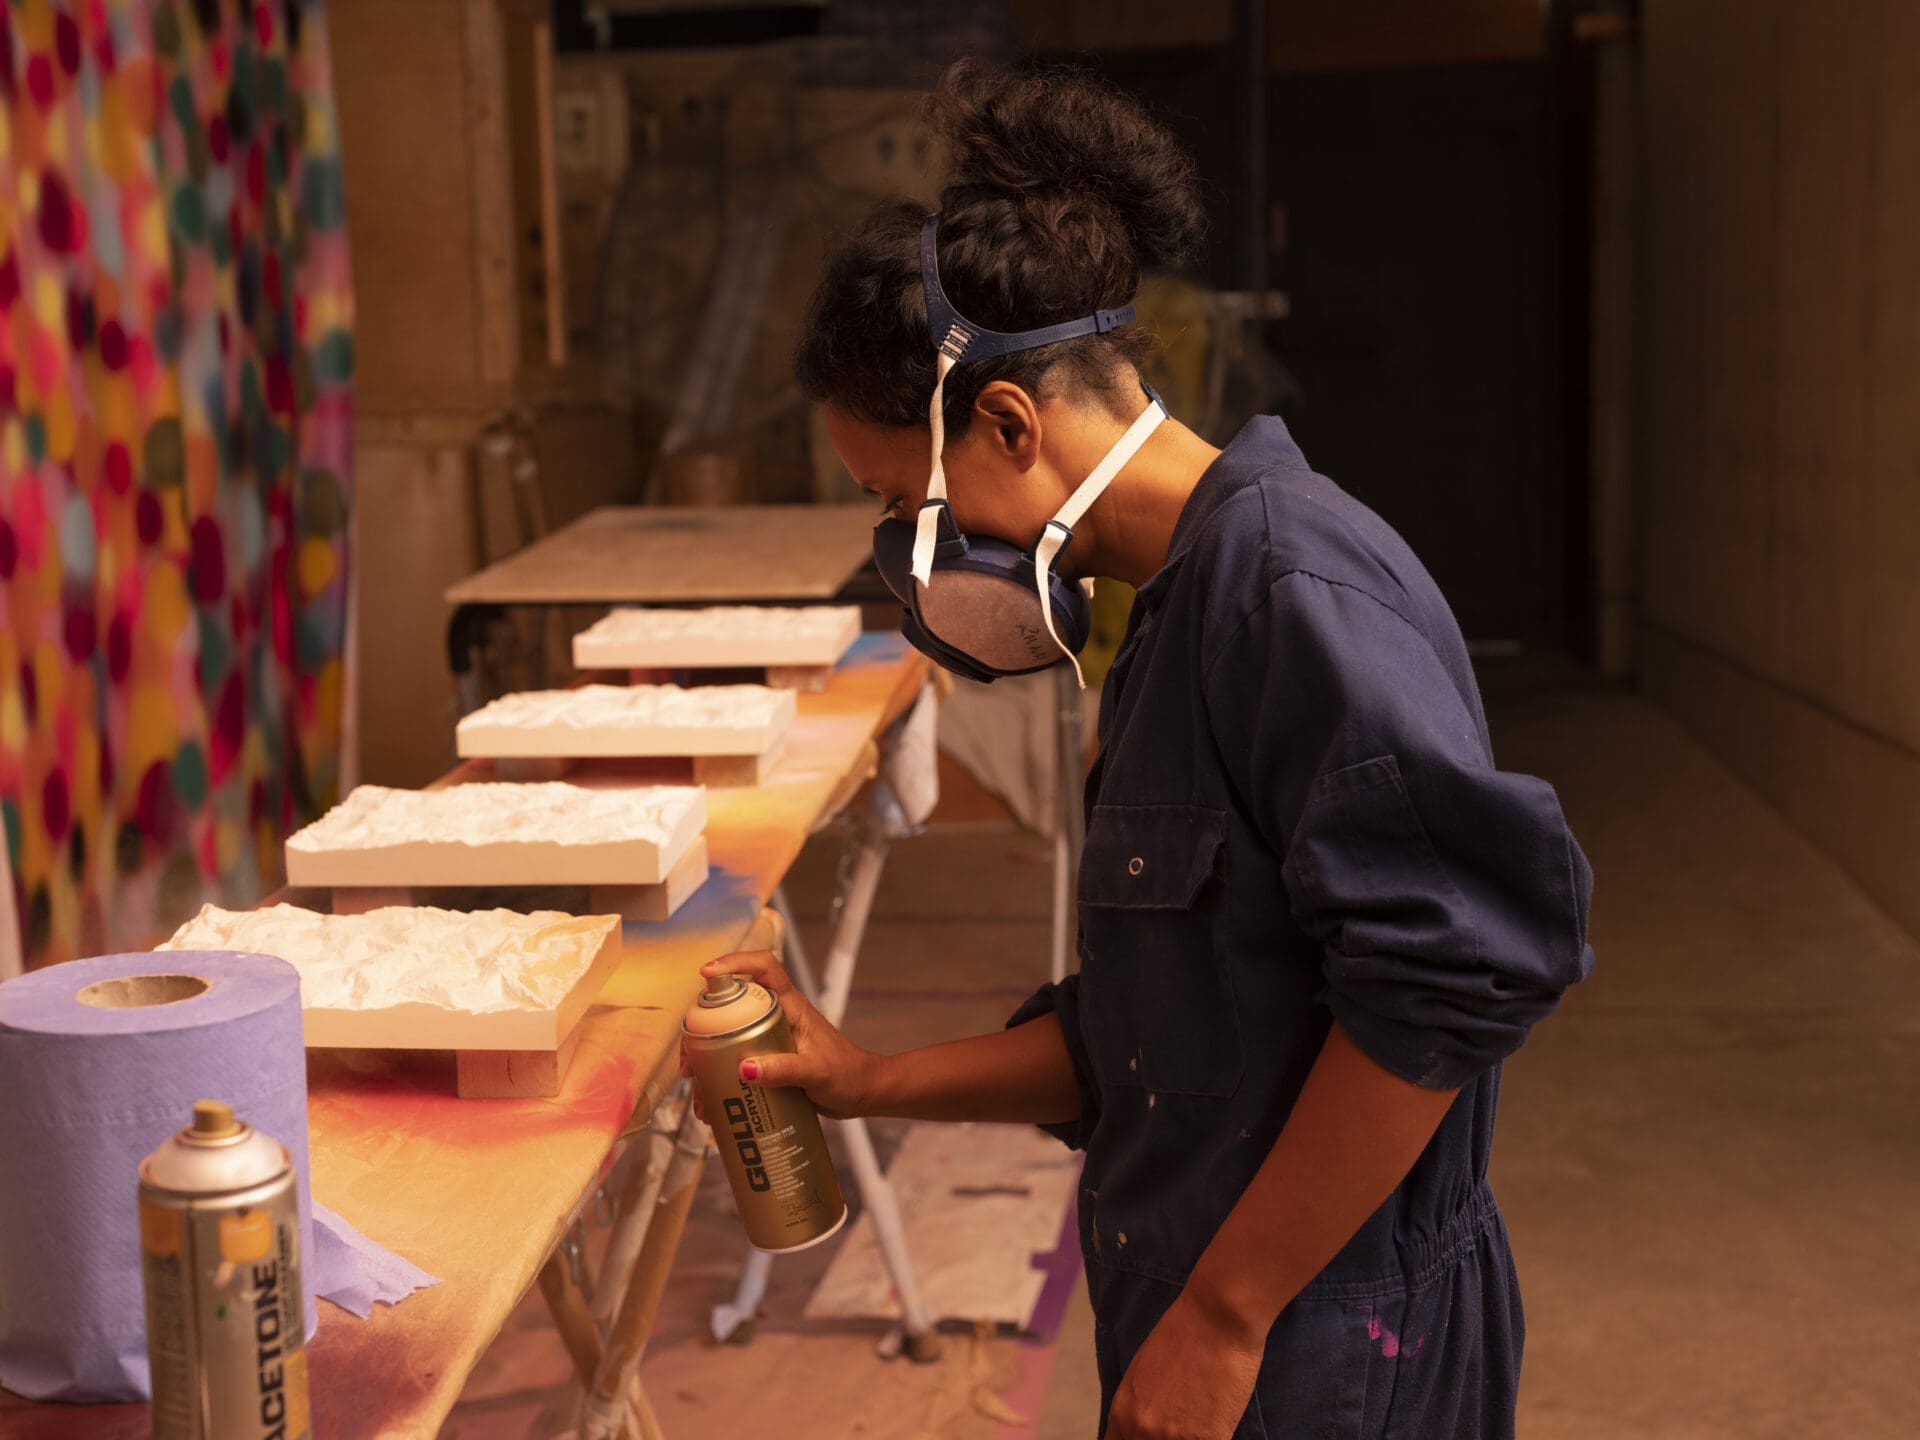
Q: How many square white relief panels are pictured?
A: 4